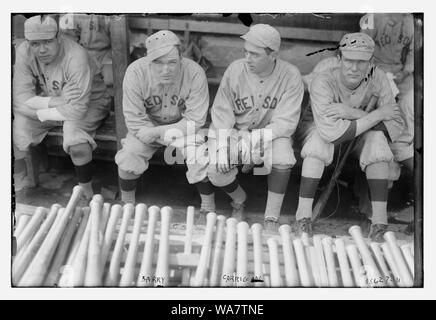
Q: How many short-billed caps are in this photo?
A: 4